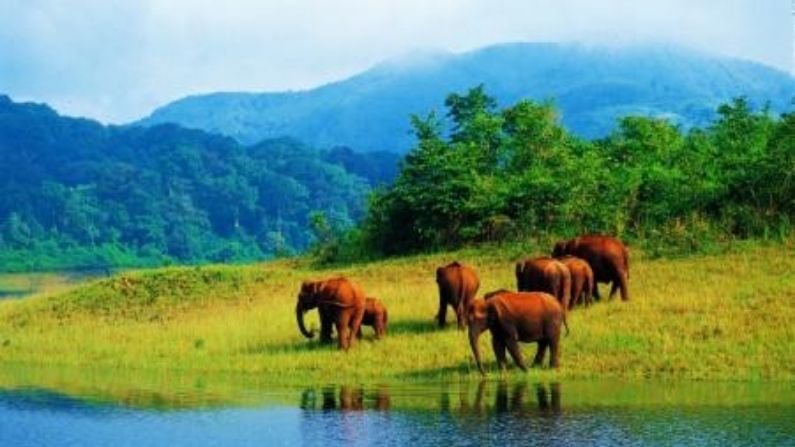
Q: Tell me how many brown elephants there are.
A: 7